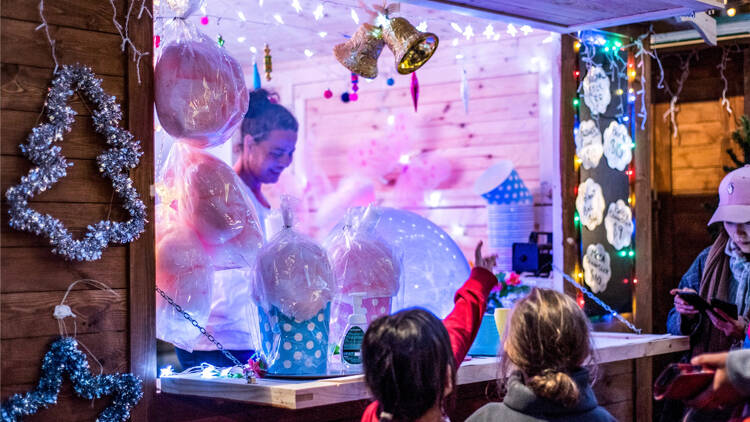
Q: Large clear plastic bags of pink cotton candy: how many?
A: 5